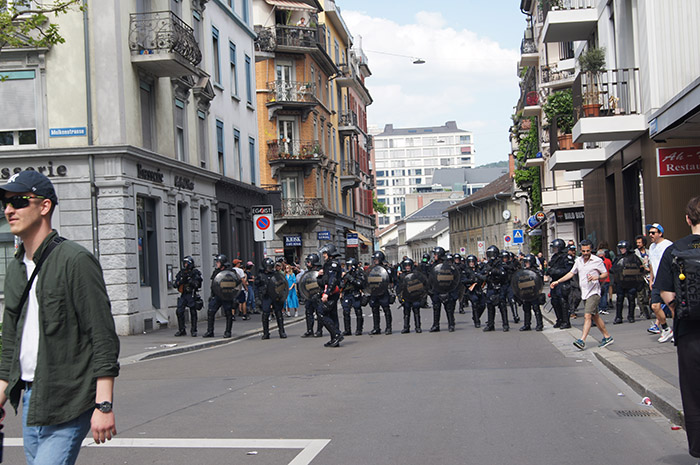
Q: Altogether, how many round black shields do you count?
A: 8